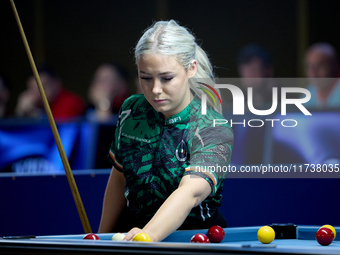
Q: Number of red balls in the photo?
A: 4